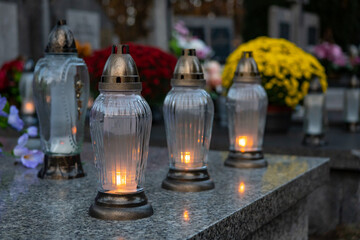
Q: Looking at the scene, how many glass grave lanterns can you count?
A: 7